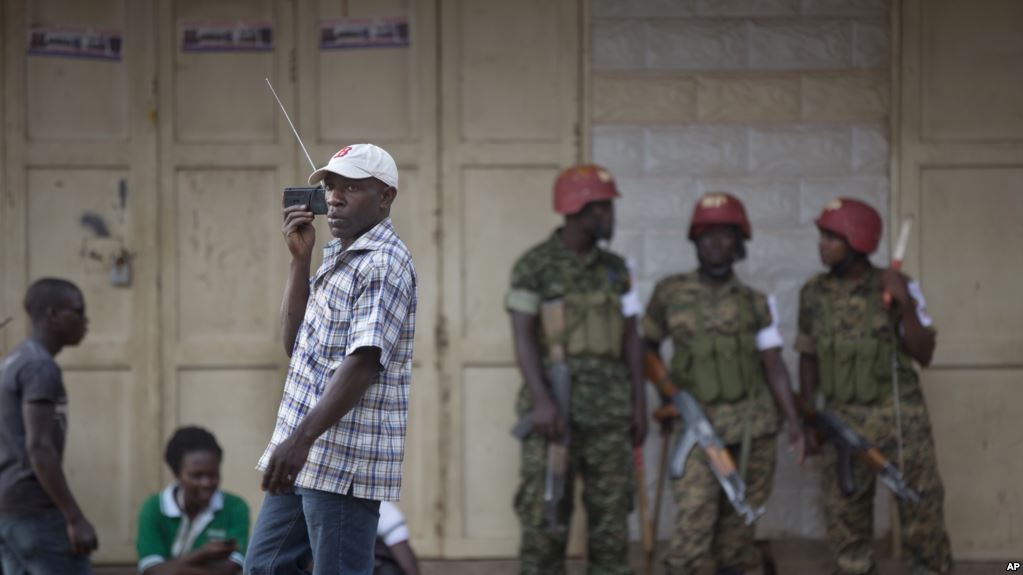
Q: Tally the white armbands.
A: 3